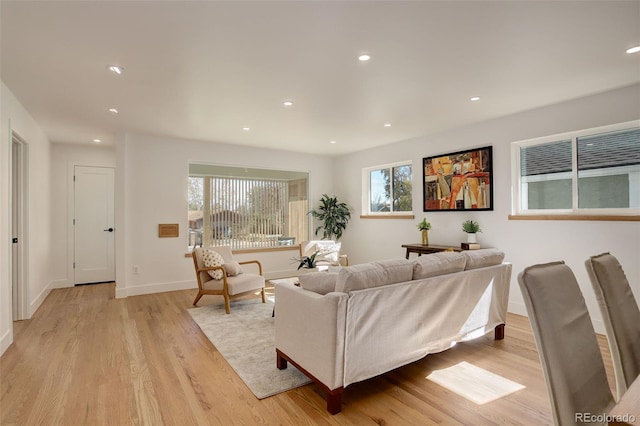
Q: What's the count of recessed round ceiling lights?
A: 10